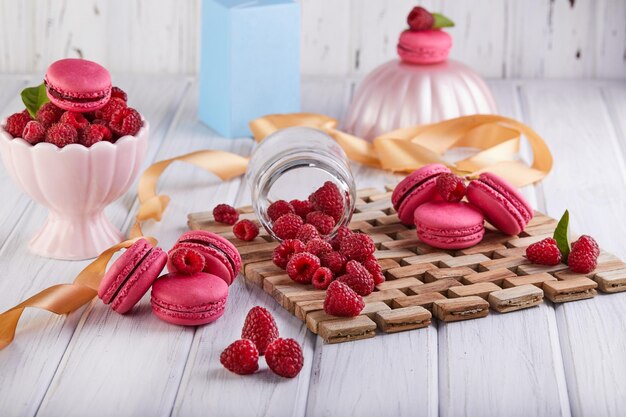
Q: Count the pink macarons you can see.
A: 8